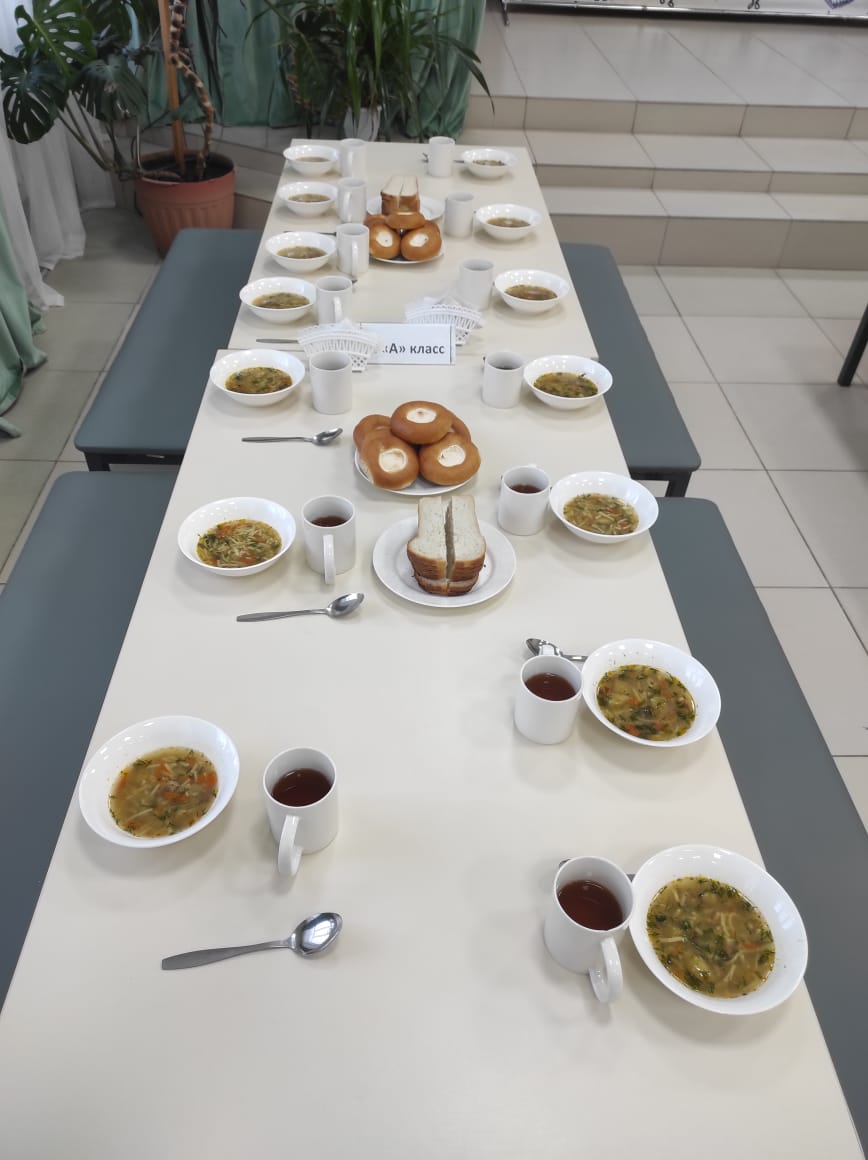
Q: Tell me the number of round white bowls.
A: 14